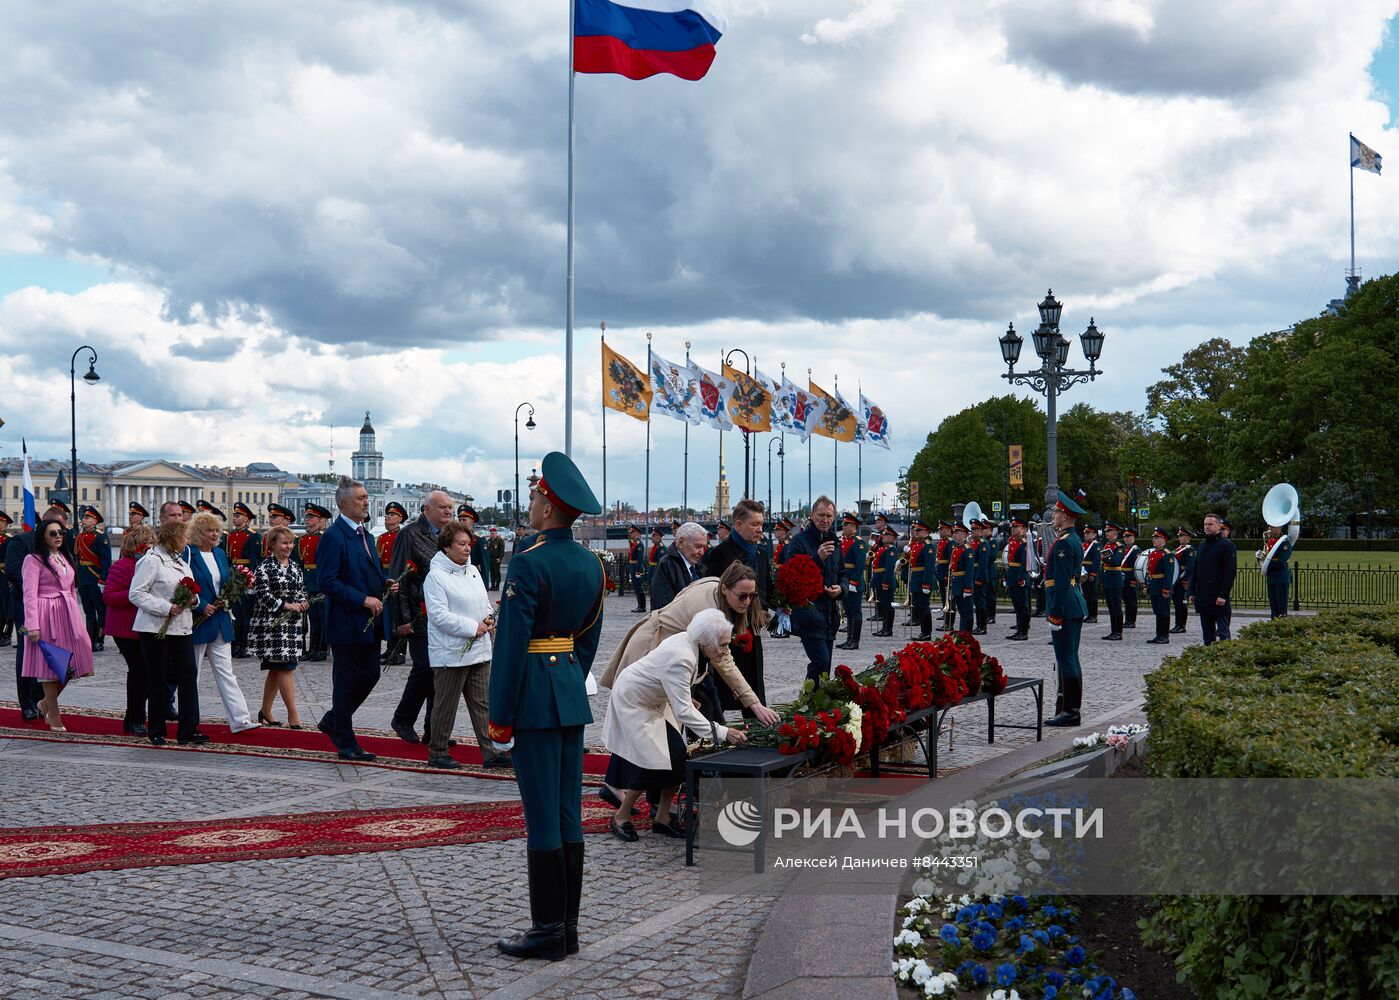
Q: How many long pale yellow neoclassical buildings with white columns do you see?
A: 1